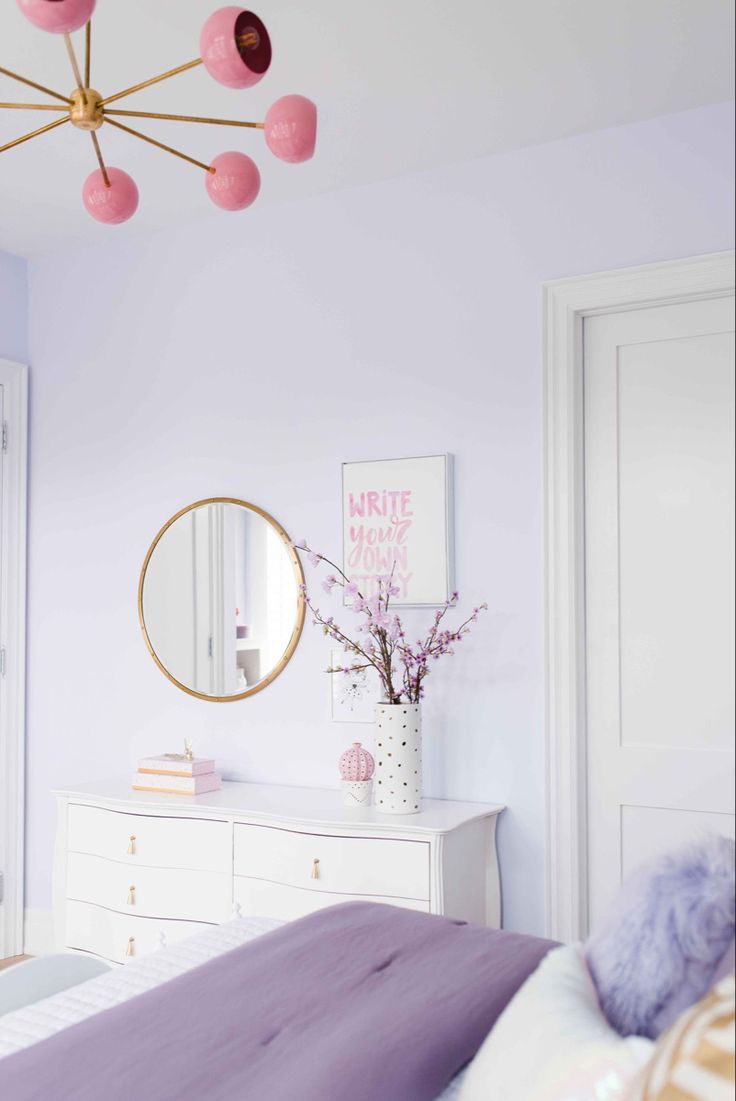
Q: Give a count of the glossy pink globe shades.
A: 5